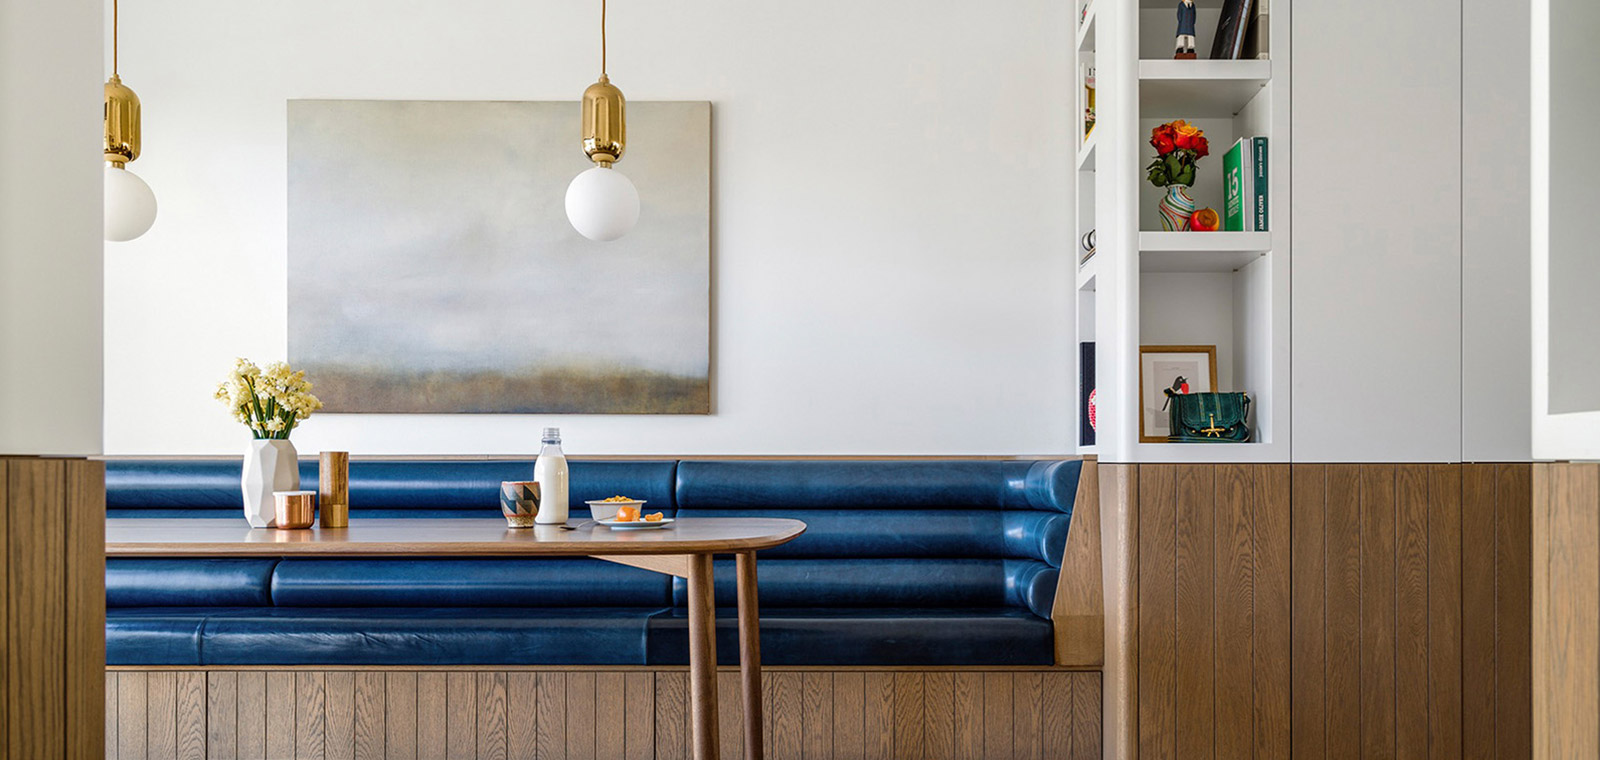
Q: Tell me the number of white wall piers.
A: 2